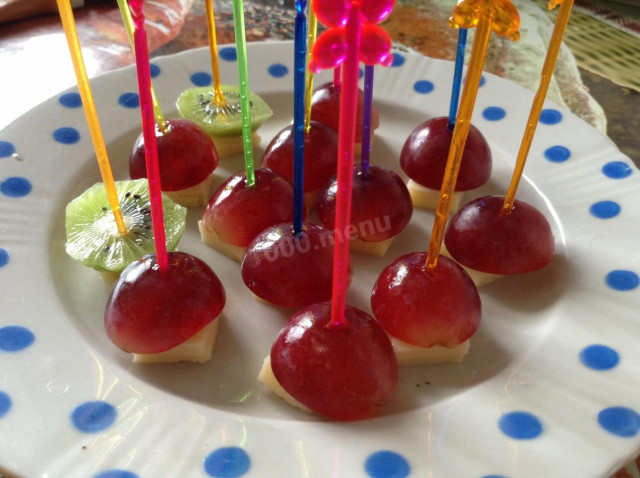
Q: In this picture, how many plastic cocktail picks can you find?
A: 13